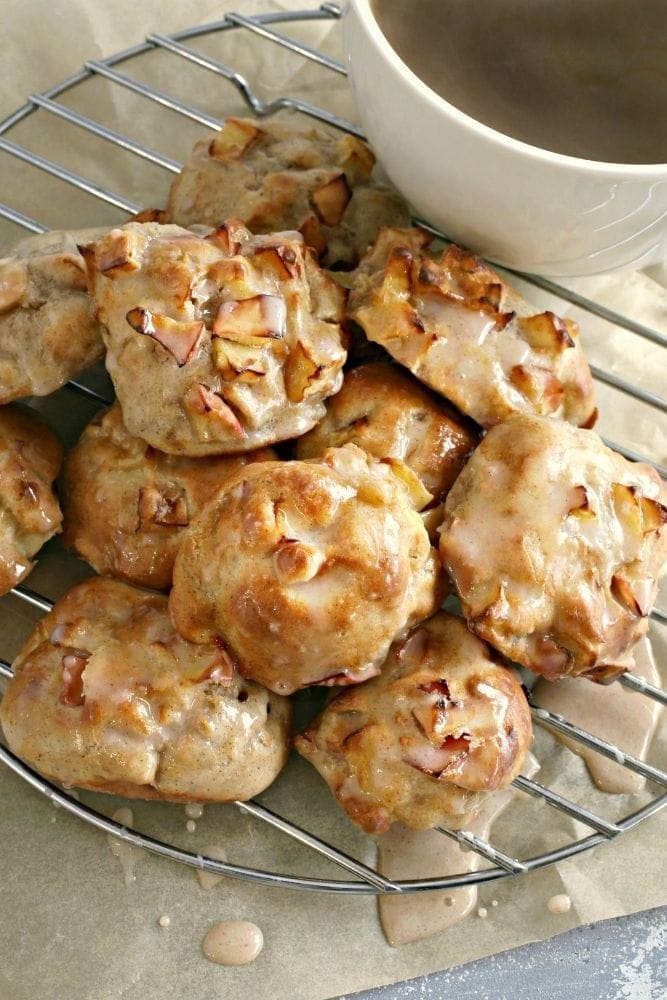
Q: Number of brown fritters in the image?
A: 11